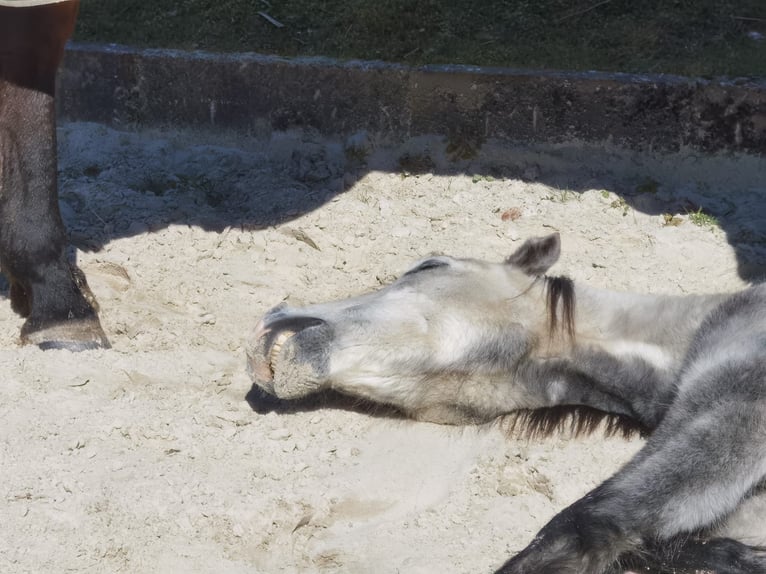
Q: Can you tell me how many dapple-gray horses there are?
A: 1